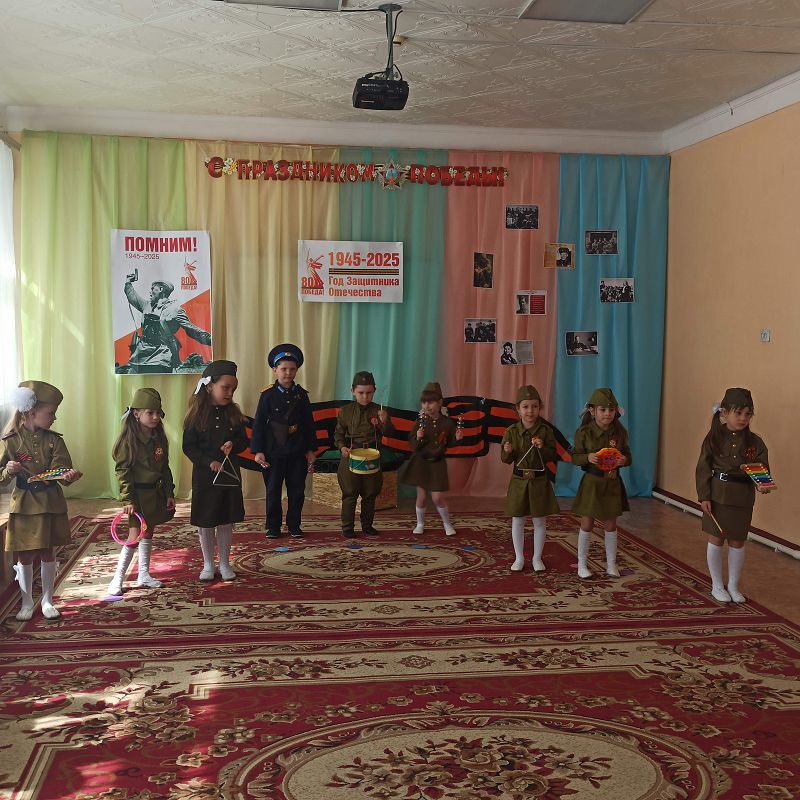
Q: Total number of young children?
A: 9